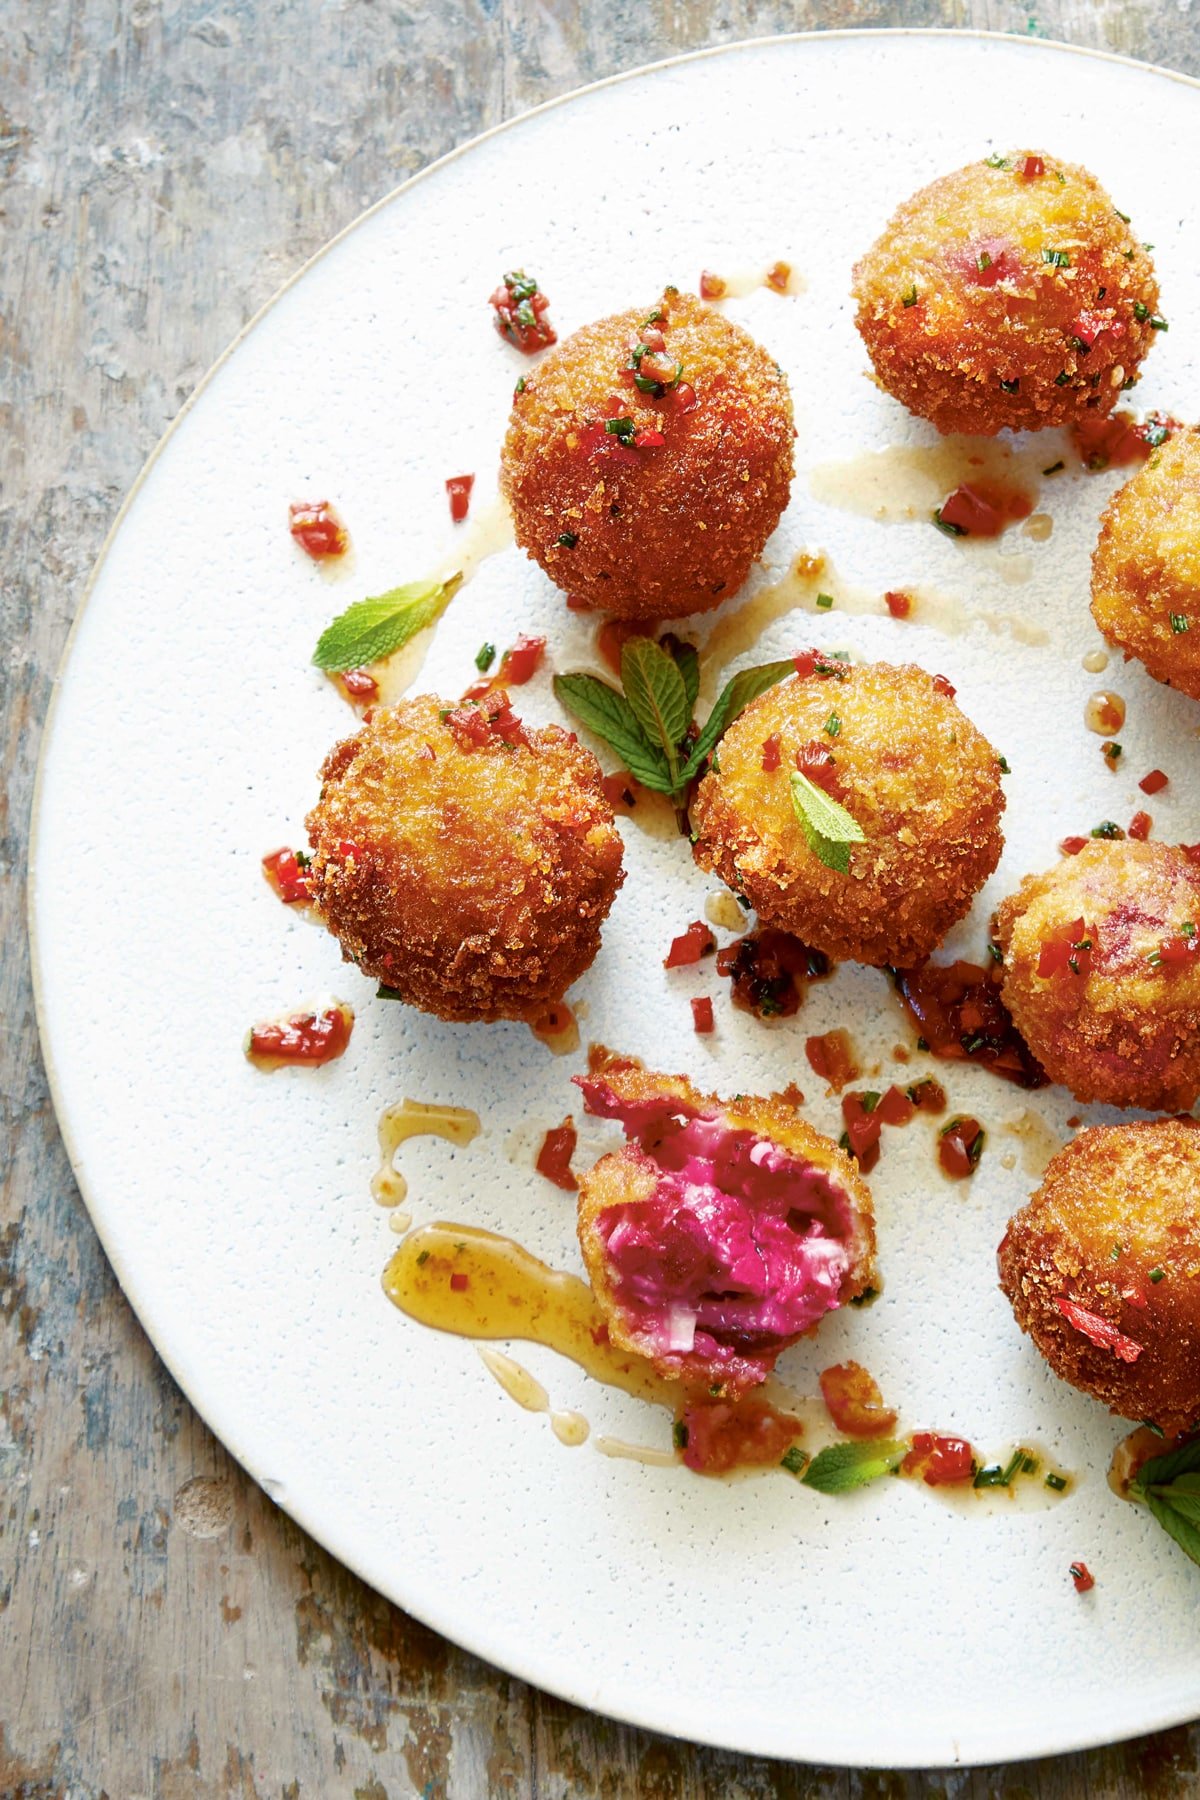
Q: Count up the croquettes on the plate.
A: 8